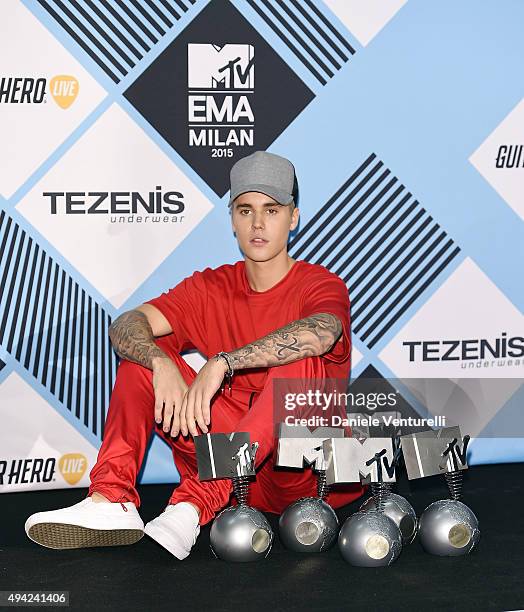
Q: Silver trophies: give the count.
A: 5